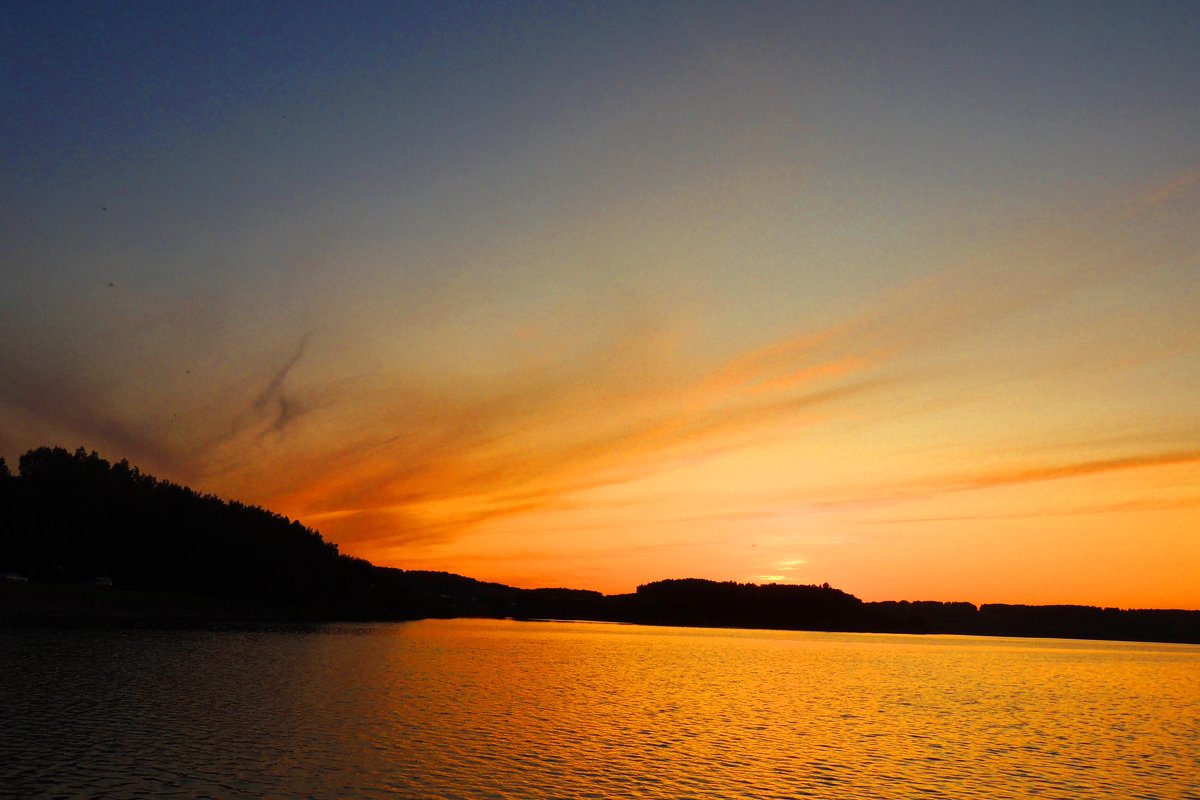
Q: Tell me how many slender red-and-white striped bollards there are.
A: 0